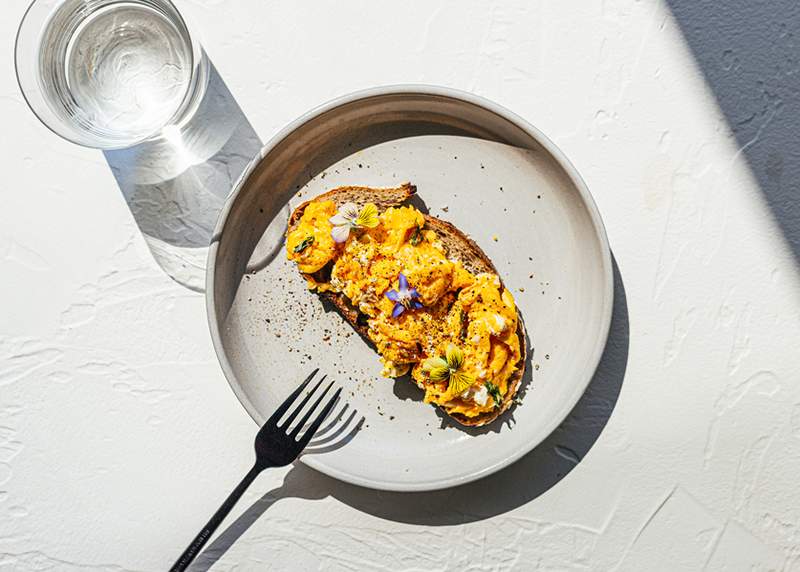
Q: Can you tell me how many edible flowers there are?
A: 3